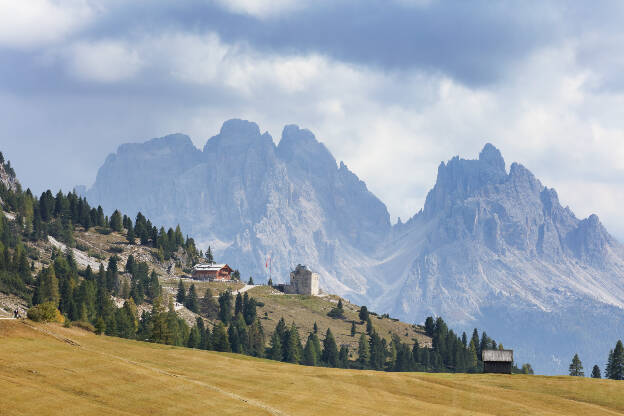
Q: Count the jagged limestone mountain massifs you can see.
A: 2